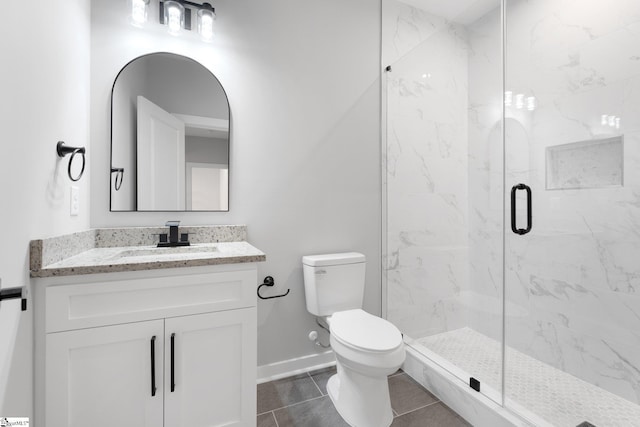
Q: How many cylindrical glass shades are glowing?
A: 3